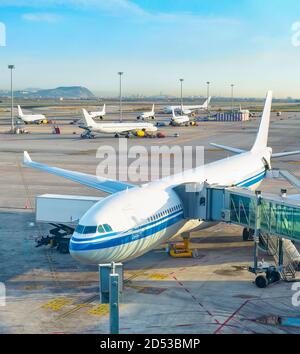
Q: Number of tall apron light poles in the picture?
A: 5